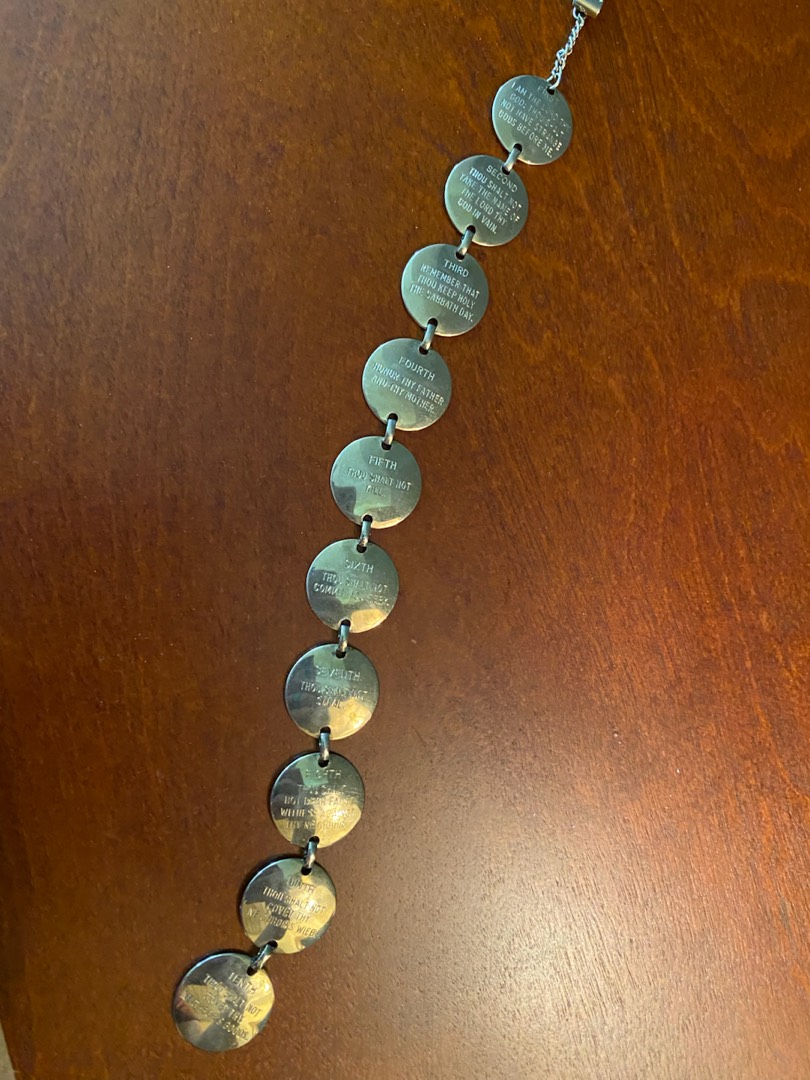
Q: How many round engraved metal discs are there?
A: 10